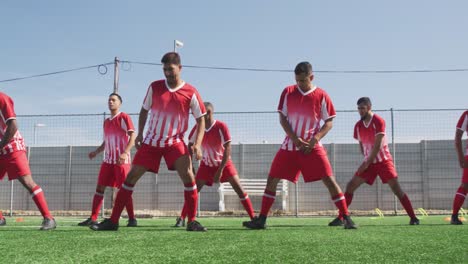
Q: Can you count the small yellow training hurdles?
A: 3